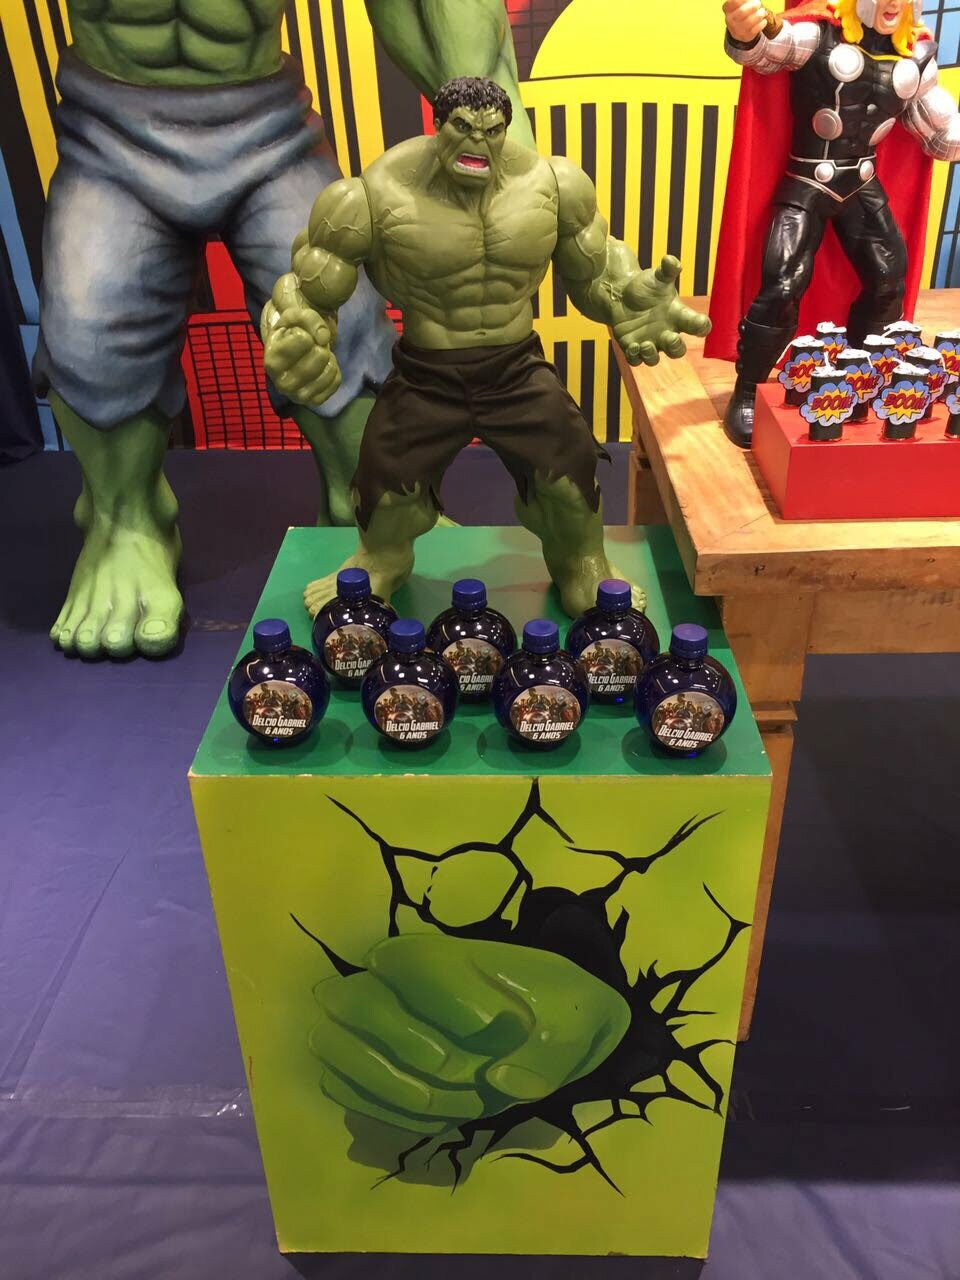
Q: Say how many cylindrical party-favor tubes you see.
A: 10